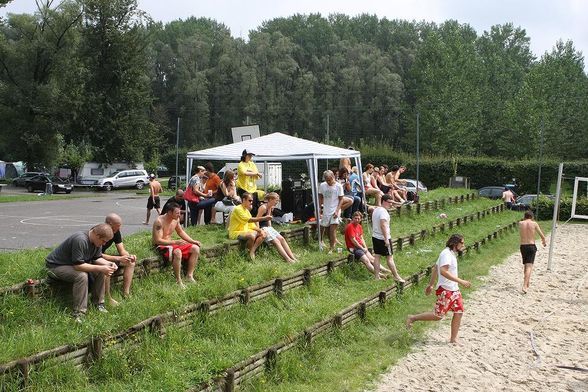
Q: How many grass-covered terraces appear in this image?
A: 3